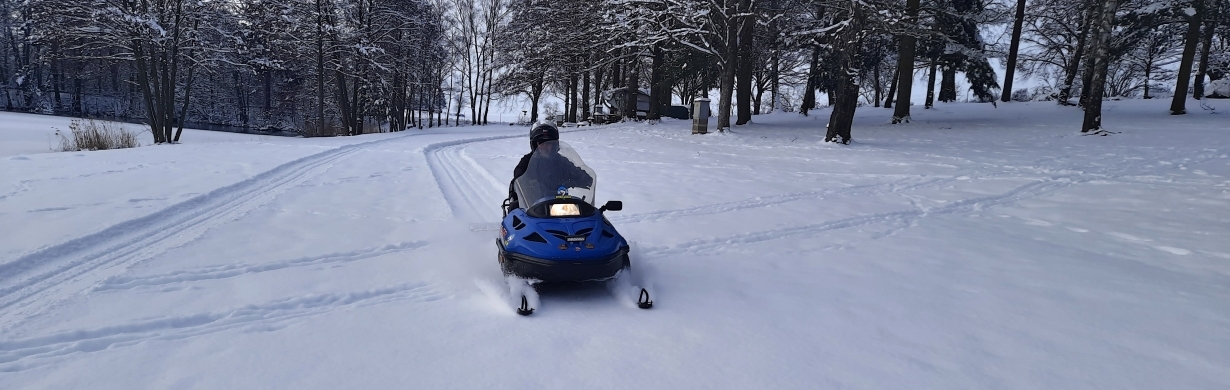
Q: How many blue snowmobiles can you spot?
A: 1